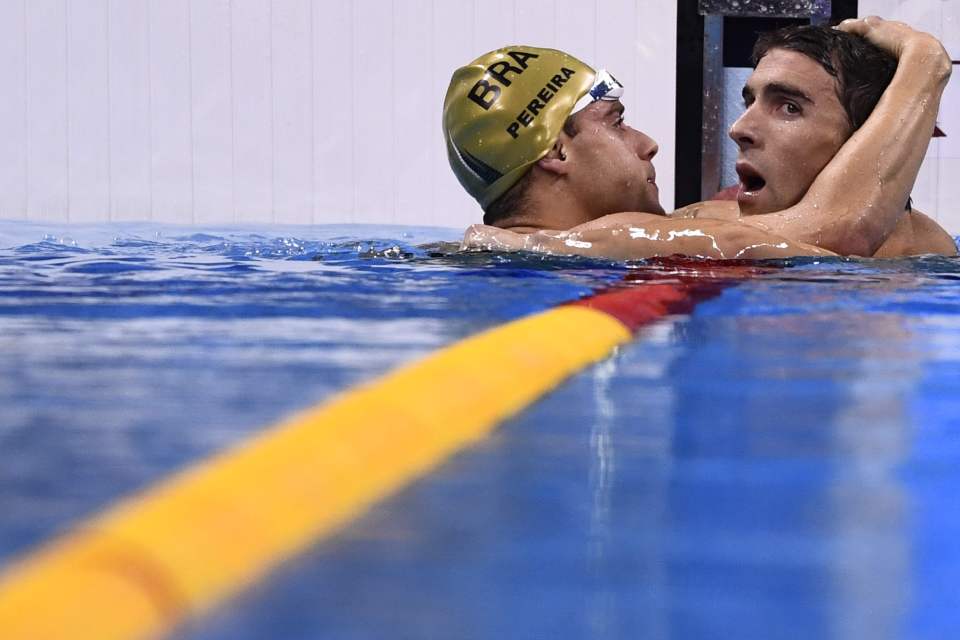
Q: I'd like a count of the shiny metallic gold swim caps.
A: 1